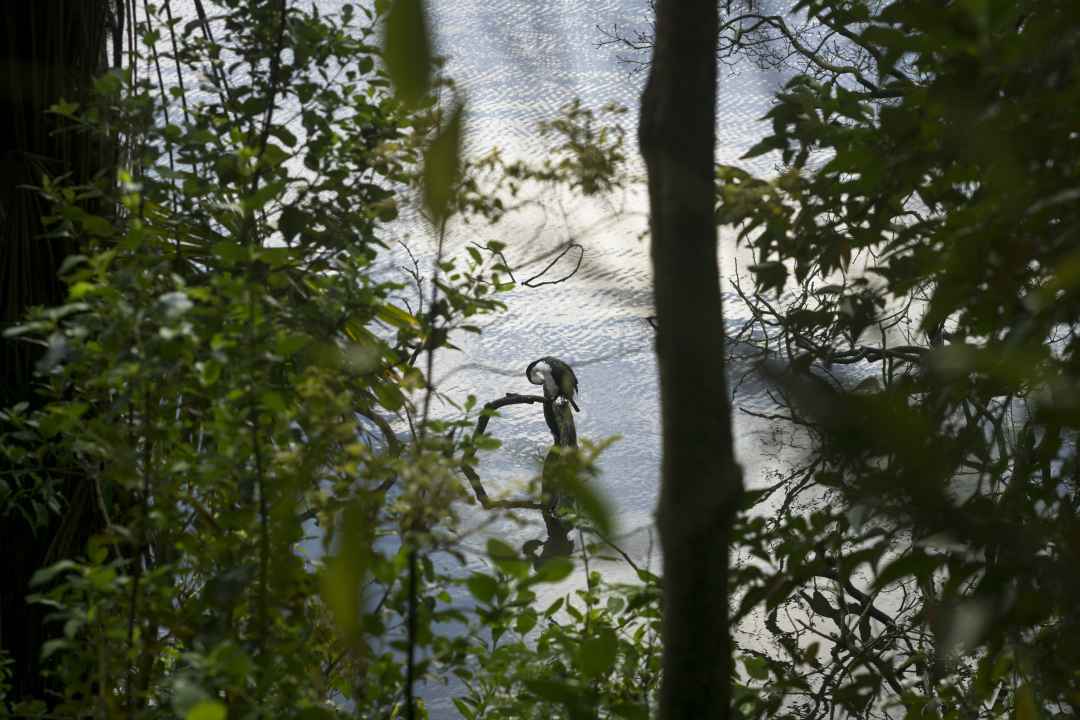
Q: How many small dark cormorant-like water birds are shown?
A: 1